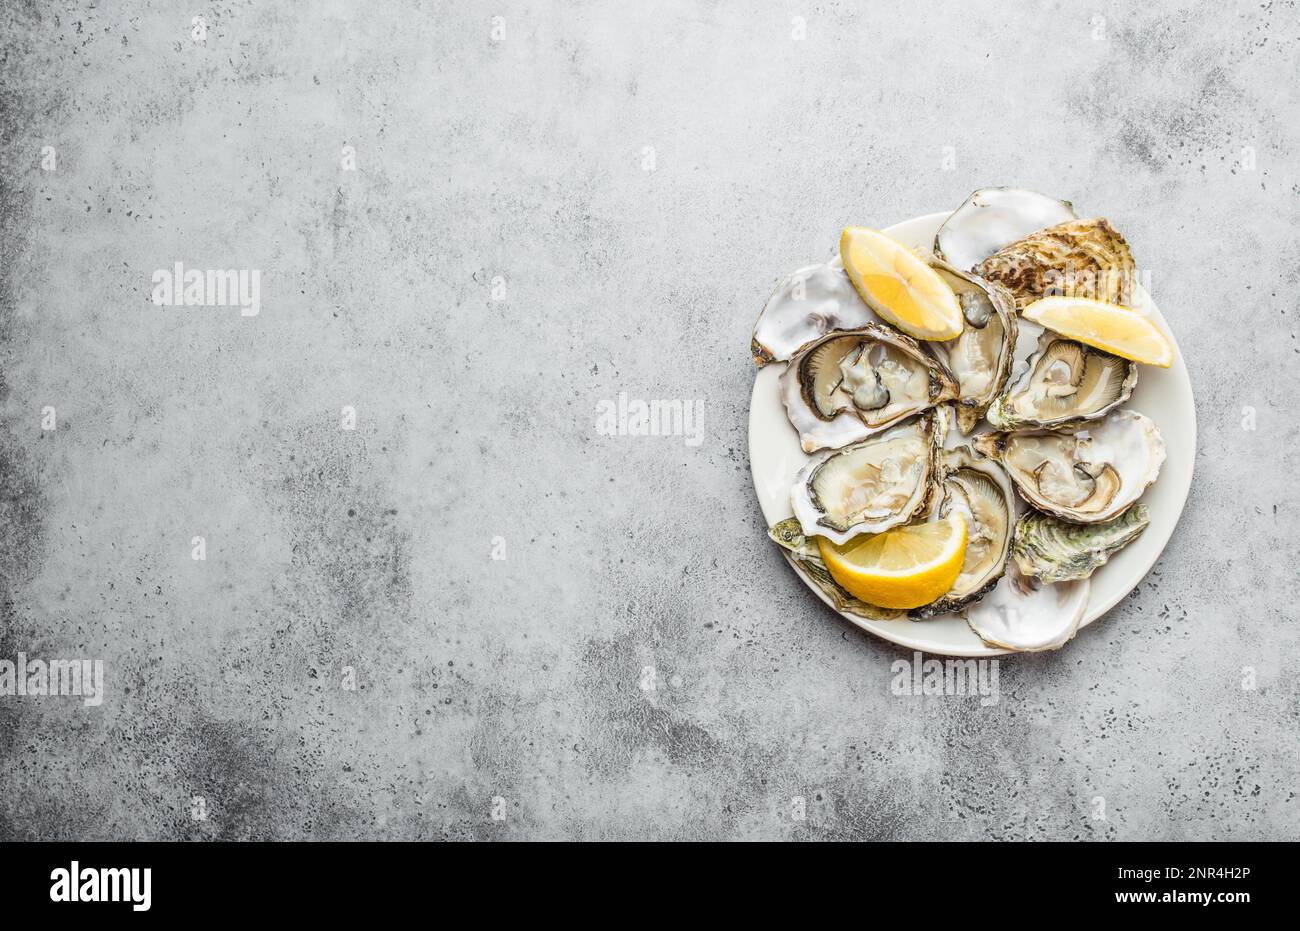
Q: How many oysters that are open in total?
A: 6